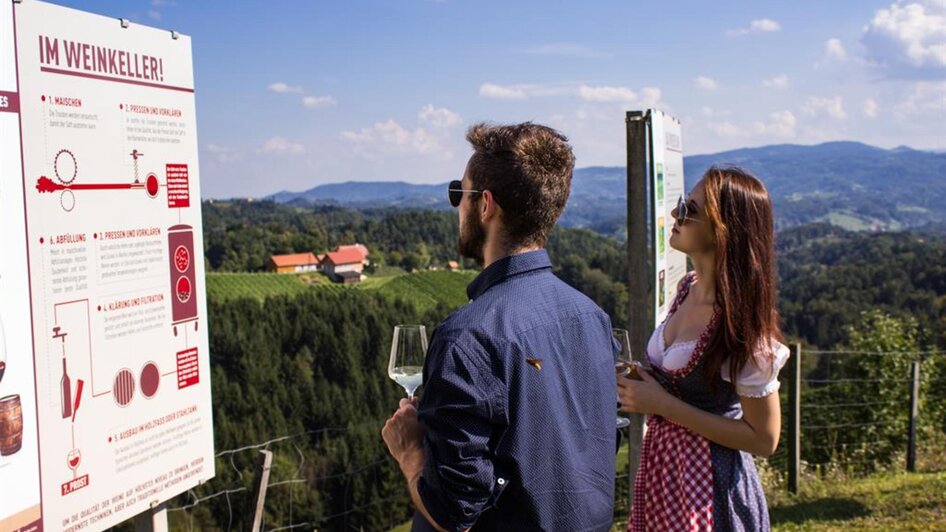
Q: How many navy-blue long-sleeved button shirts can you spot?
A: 1